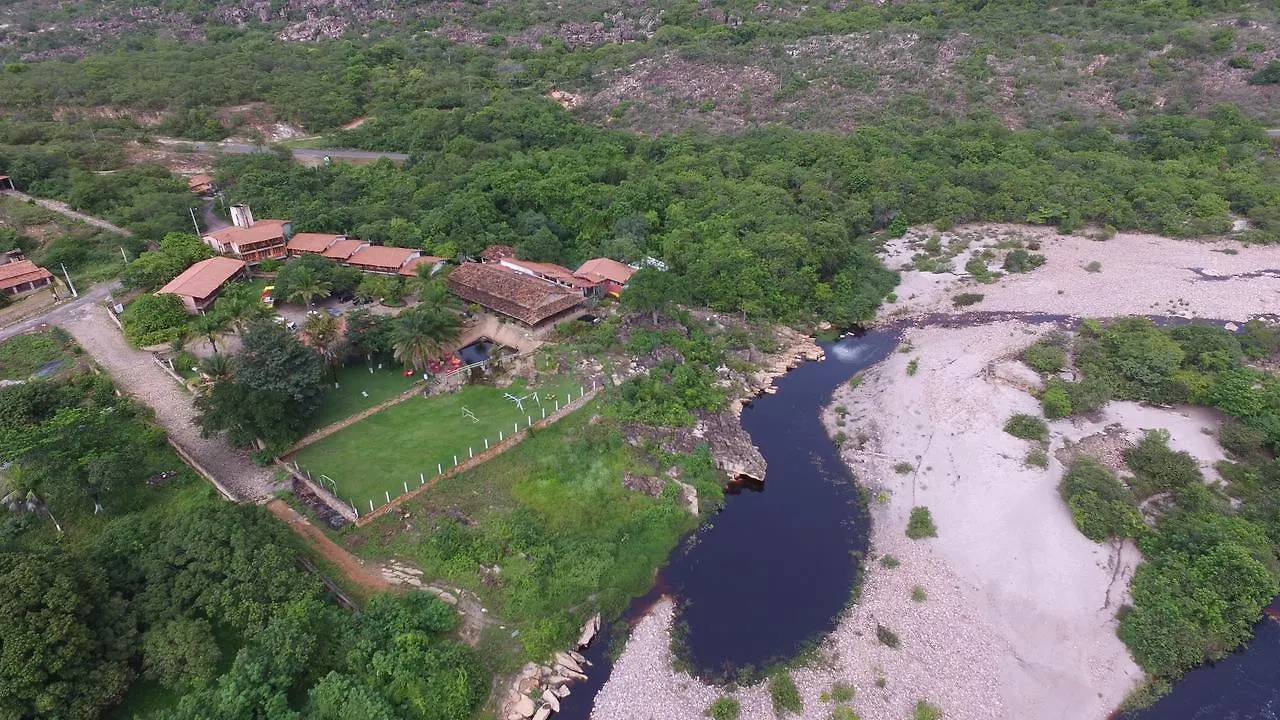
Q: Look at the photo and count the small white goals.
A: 2